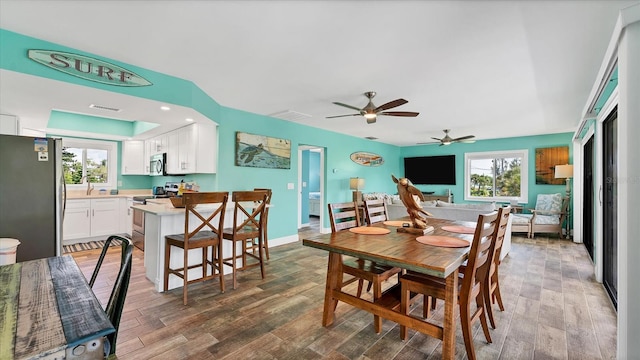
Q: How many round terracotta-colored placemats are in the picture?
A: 4